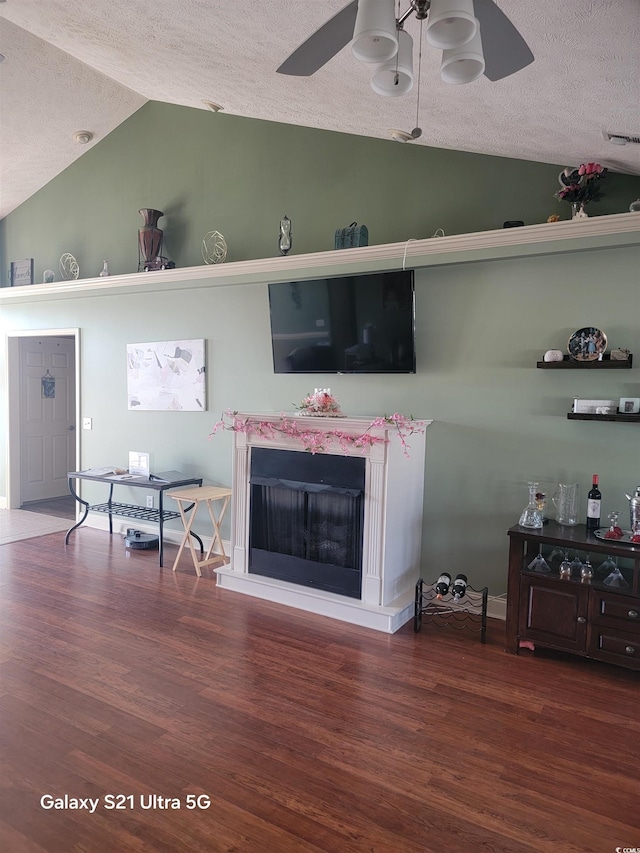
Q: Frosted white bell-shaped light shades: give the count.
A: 4